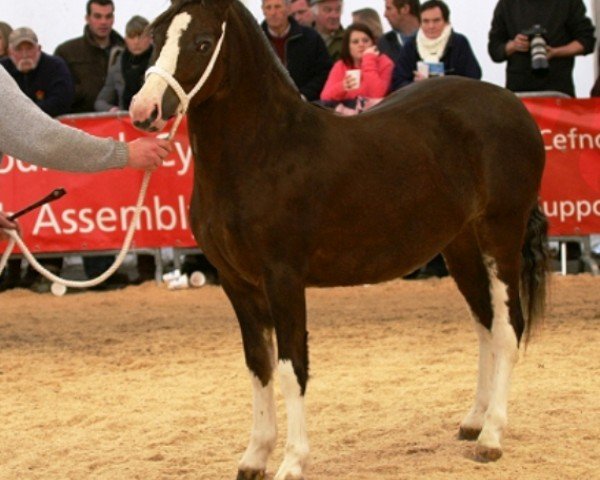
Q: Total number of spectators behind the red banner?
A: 12